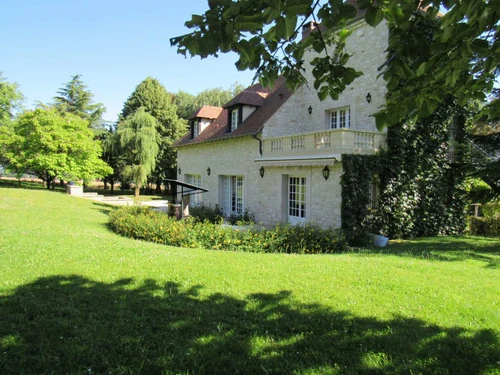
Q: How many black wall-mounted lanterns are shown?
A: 6